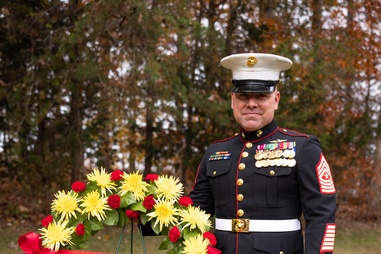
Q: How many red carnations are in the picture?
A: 11